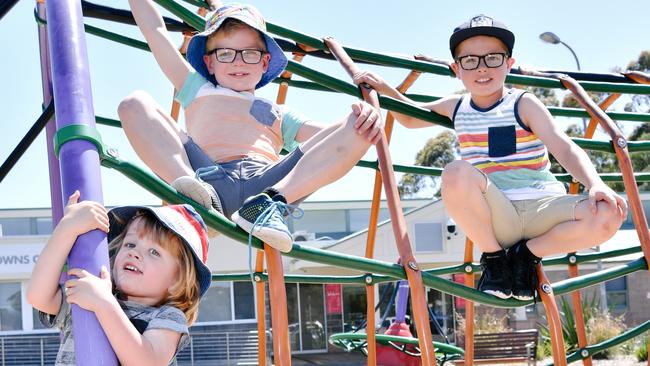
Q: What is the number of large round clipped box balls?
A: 0